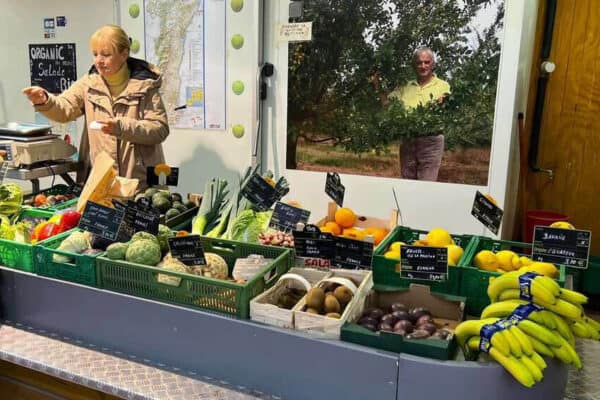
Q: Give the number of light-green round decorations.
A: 6